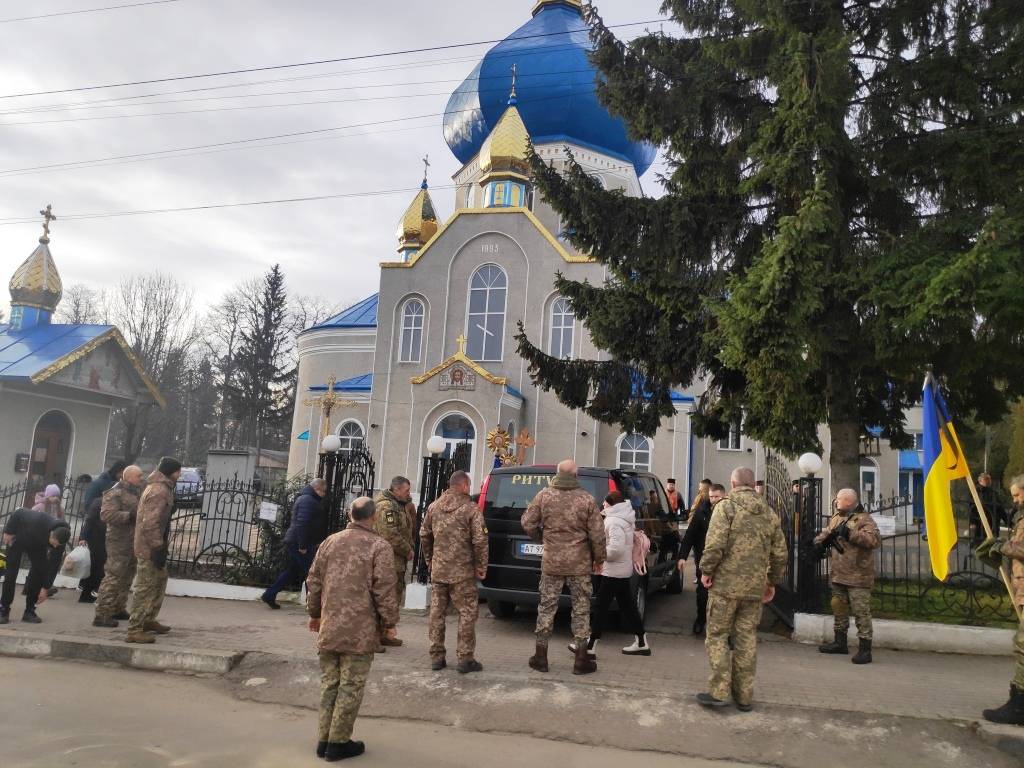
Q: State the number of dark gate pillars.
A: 3